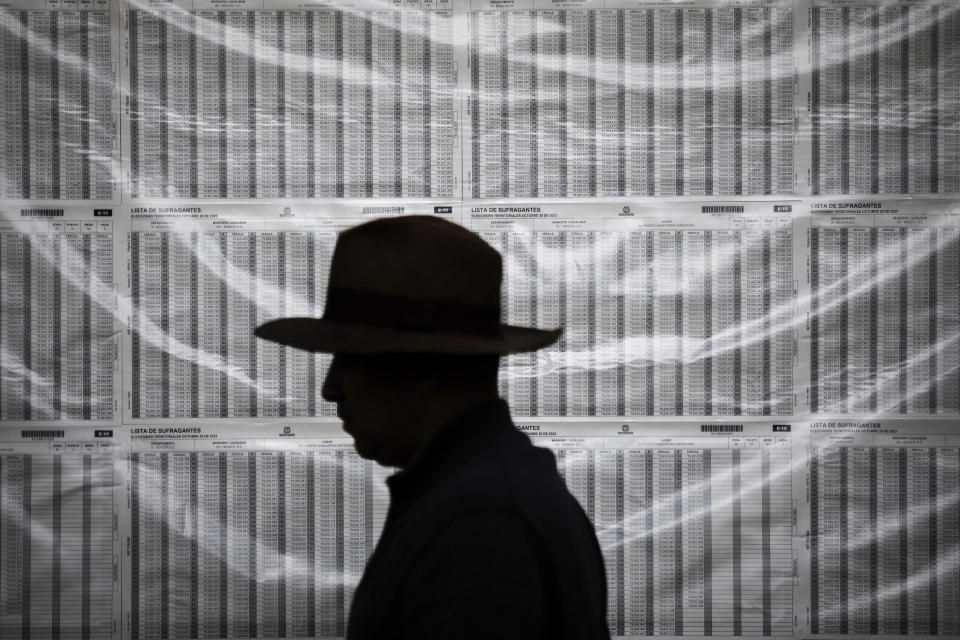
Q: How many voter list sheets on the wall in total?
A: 12